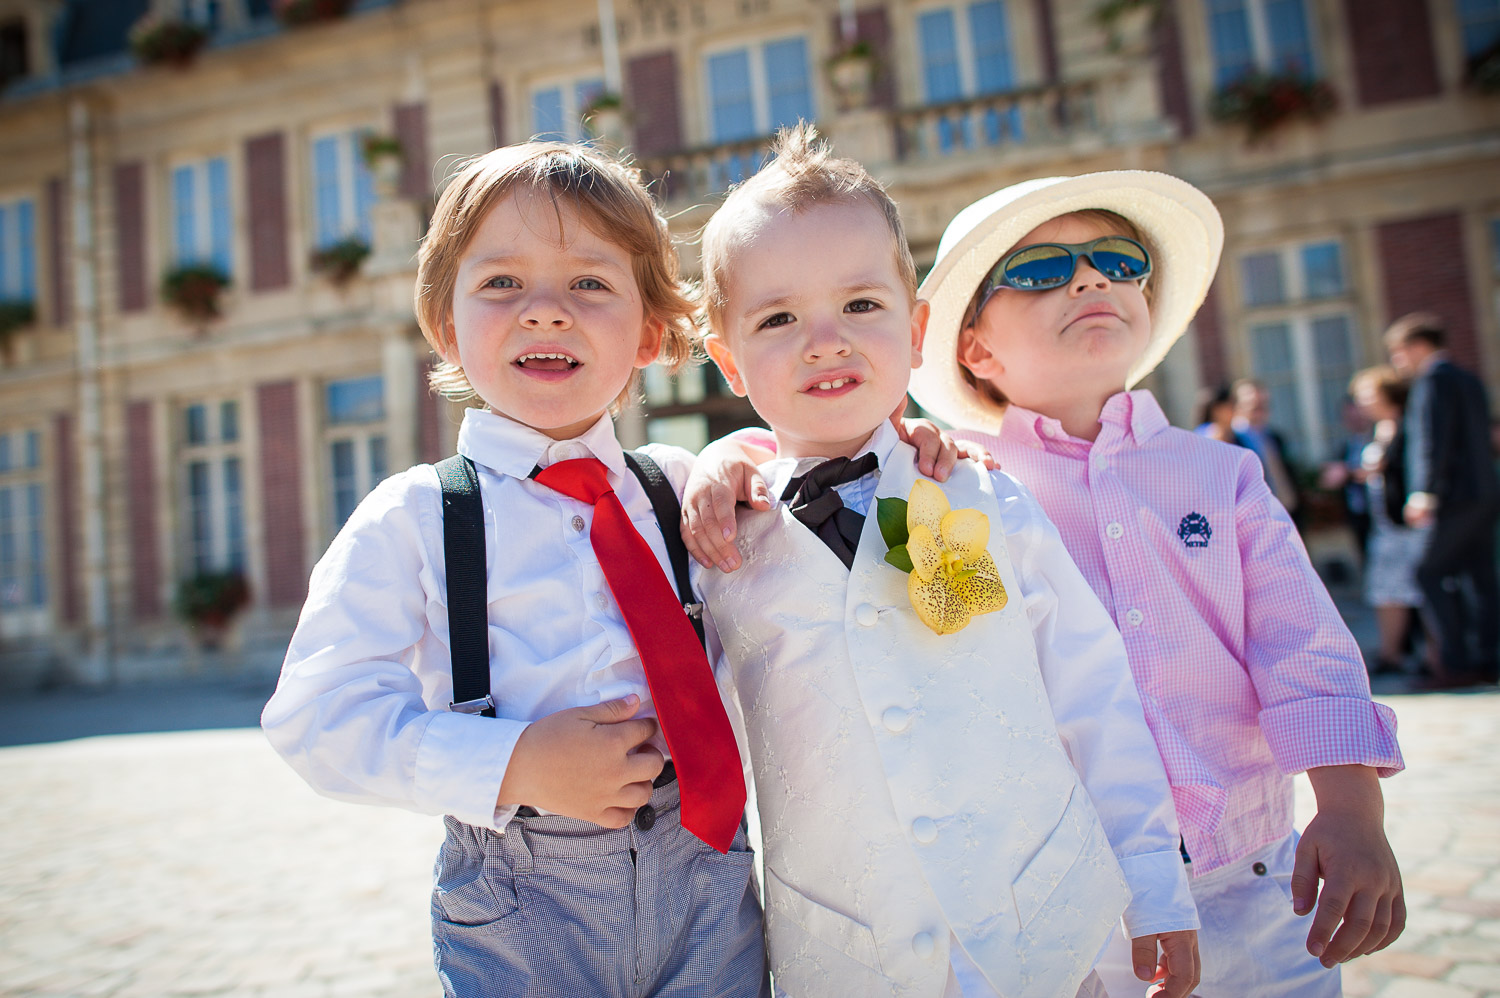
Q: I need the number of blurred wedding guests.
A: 5